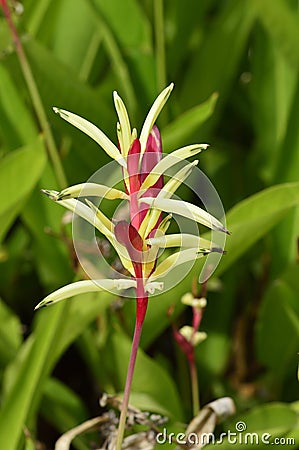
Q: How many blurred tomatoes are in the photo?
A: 0